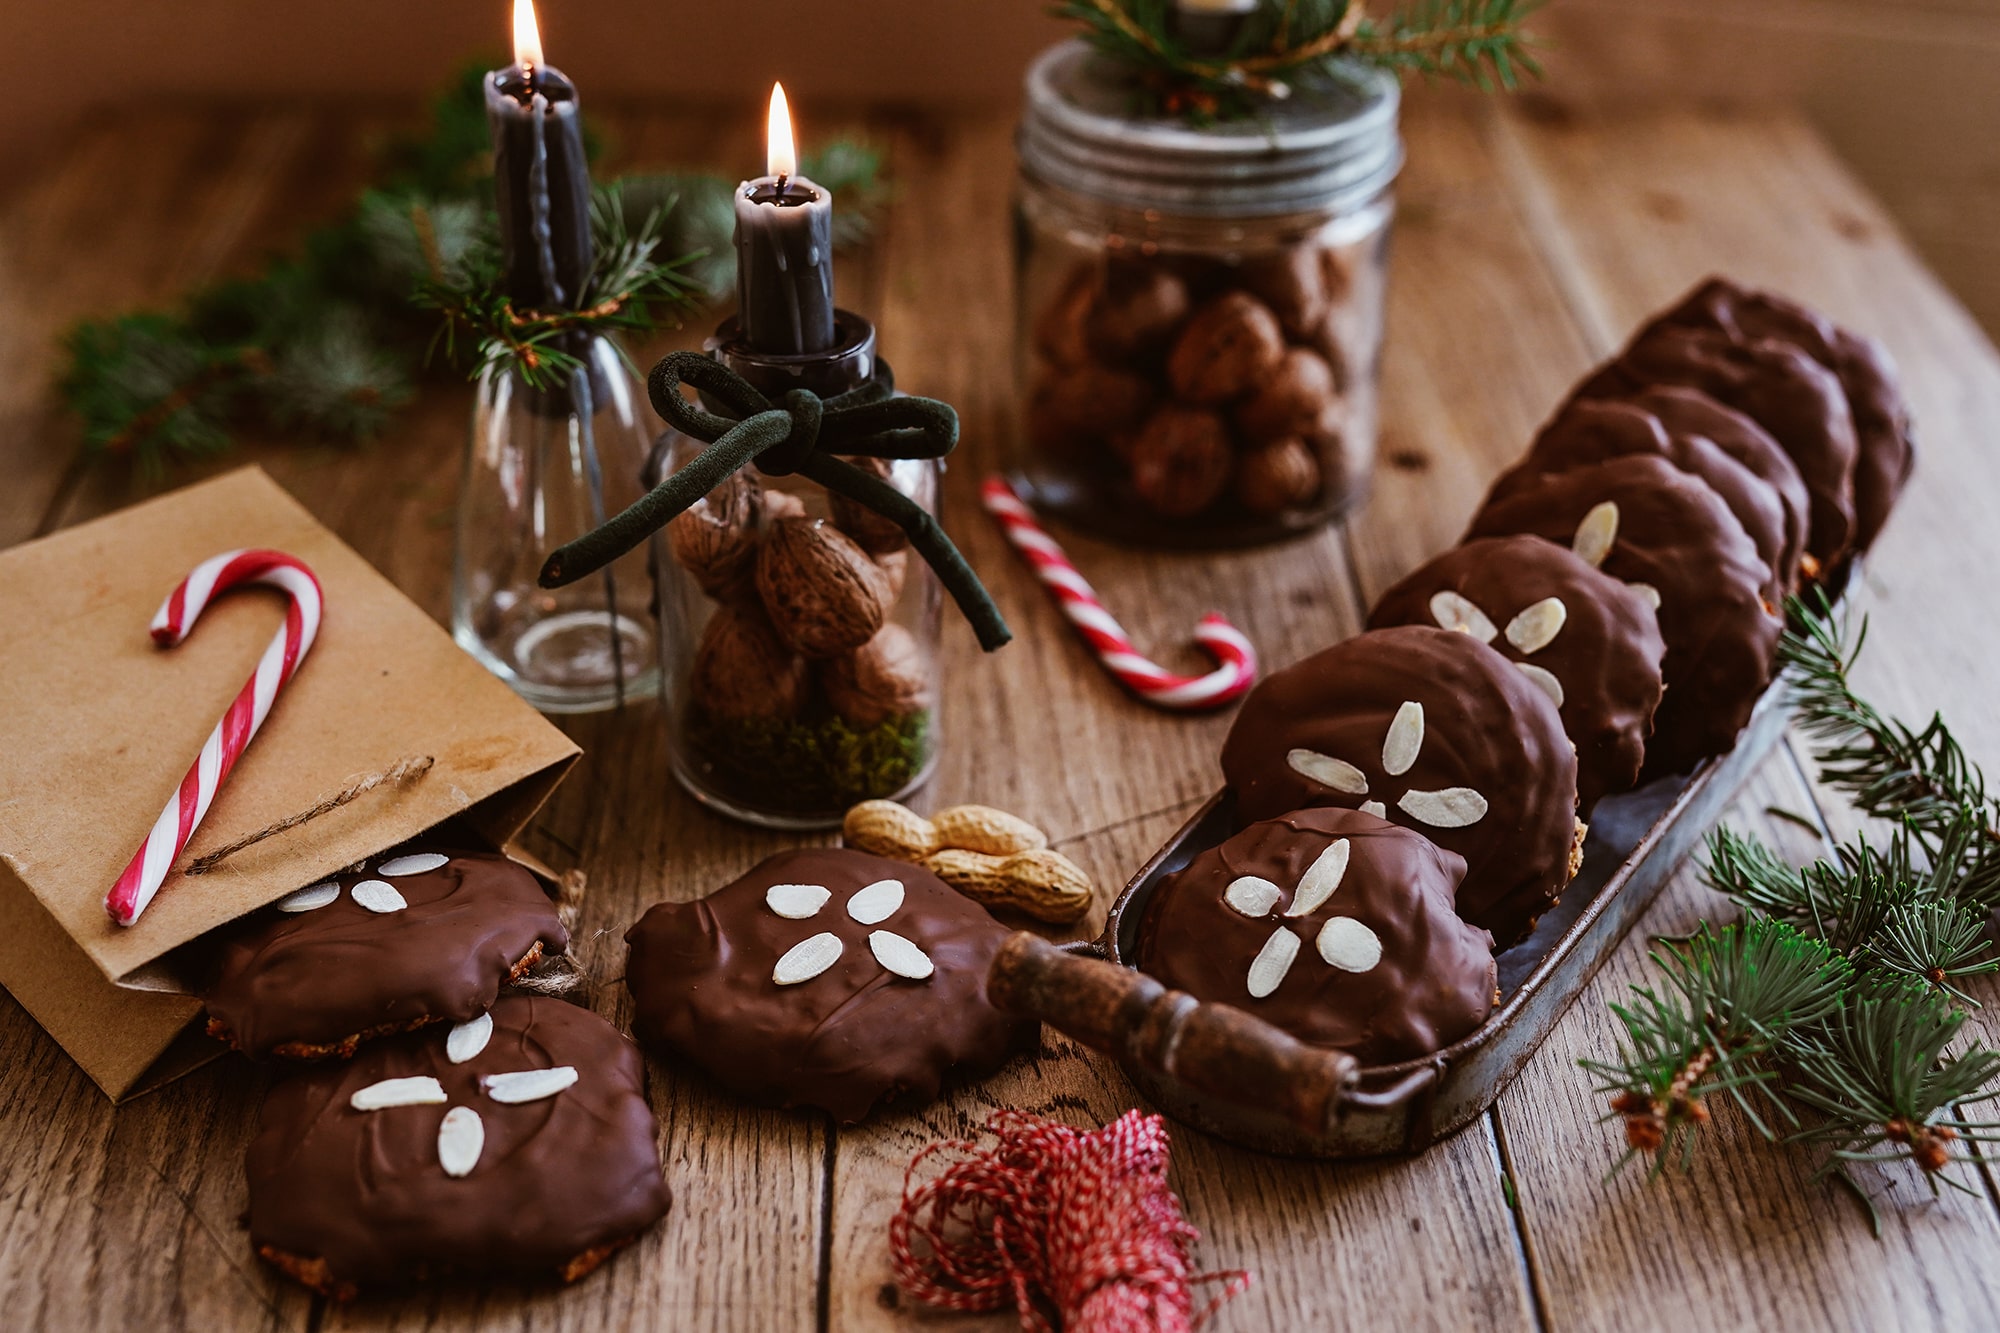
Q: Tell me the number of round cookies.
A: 11